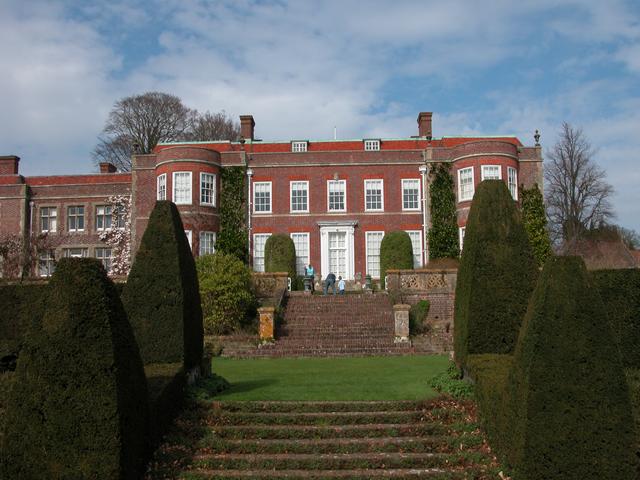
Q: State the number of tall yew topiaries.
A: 4